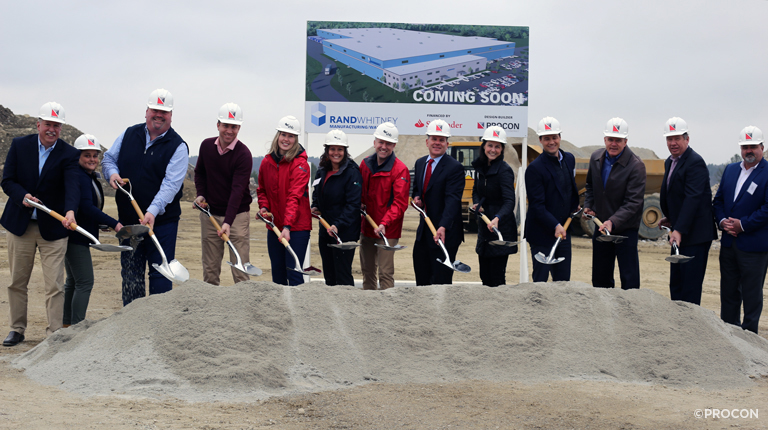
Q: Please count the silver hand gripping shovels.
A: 12